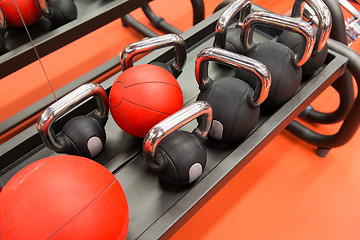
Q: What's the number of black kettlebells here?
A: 7